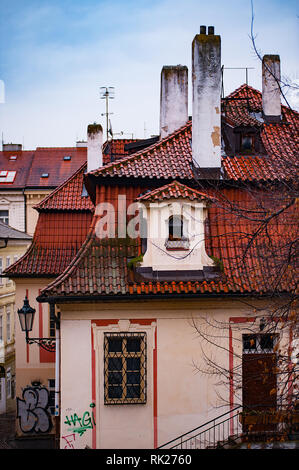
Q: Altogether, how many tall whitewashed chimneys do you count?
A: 4